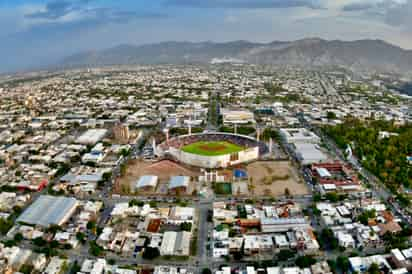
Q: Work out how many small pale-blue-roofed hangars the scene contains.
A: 2